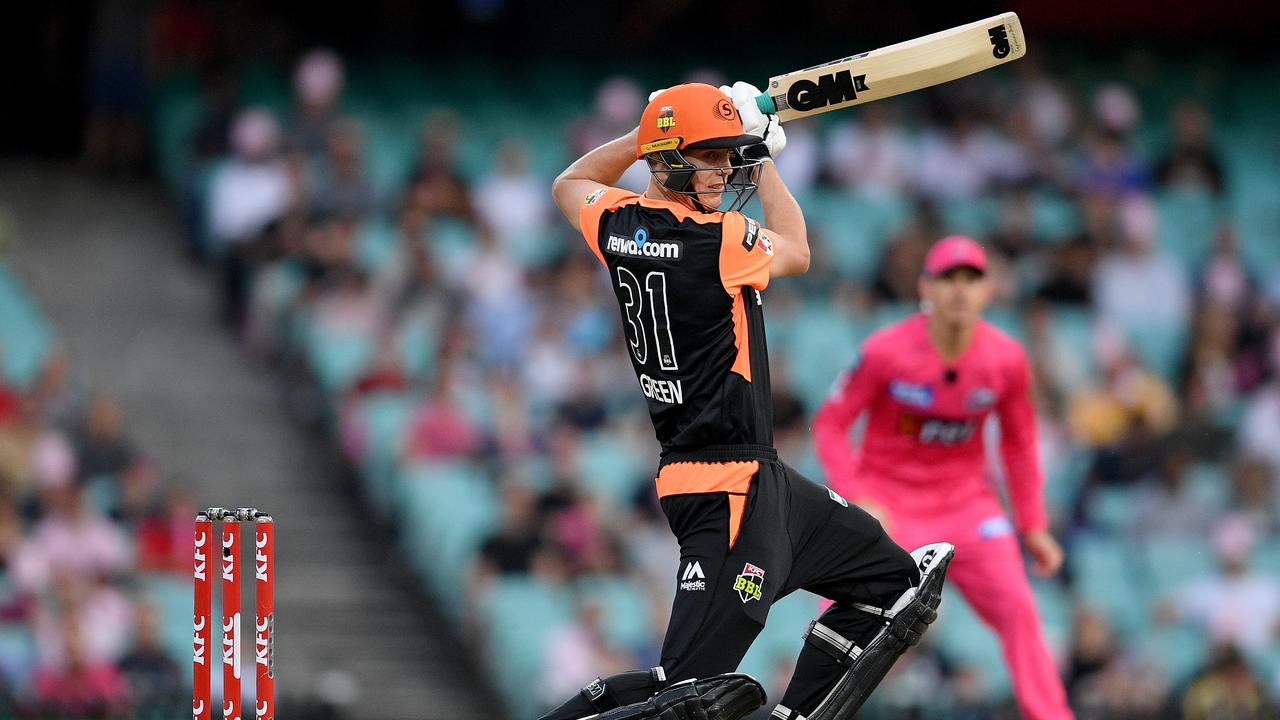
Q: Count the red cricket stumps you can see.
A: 3